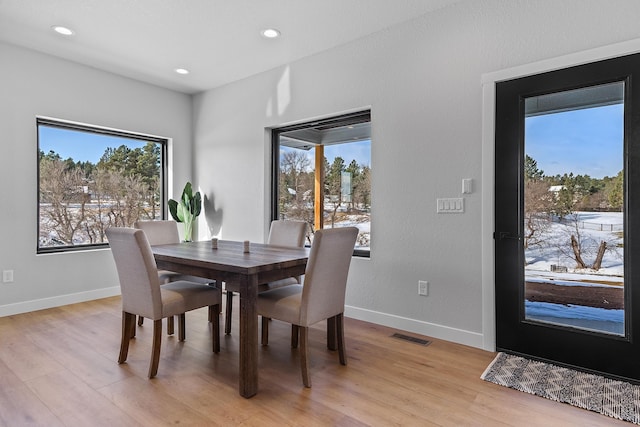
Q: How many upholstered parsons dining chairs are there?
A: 4